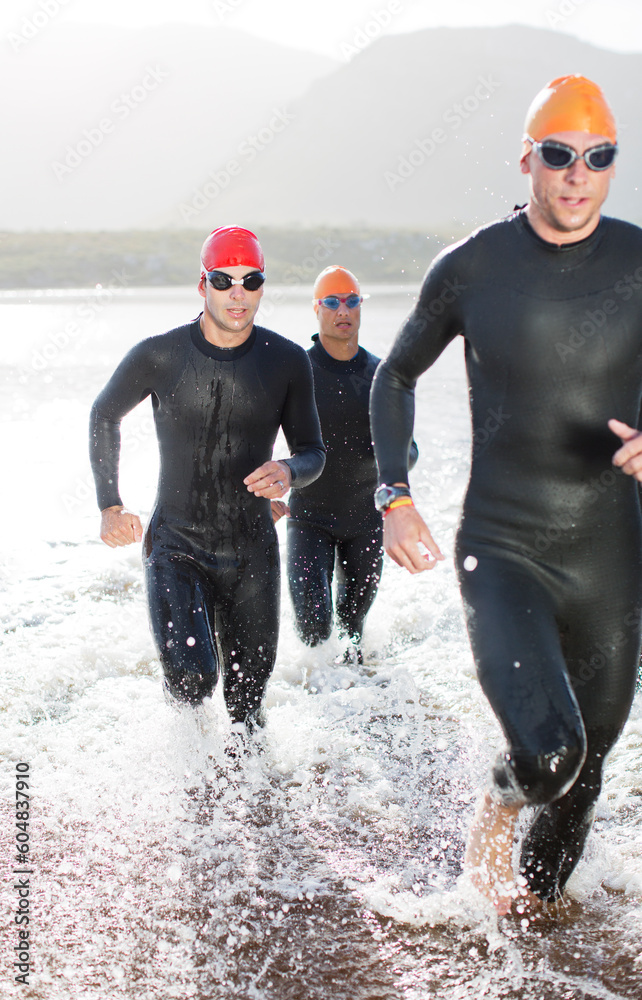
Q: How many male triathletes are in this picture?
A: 3